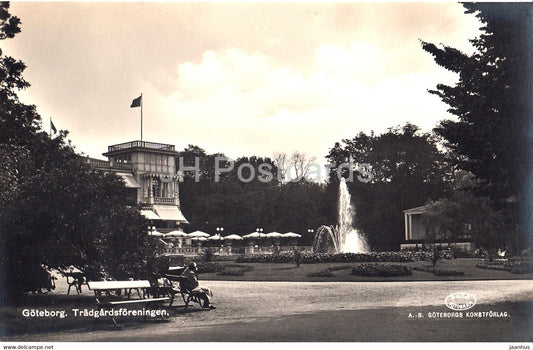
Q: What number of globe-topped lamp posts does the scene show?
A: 4